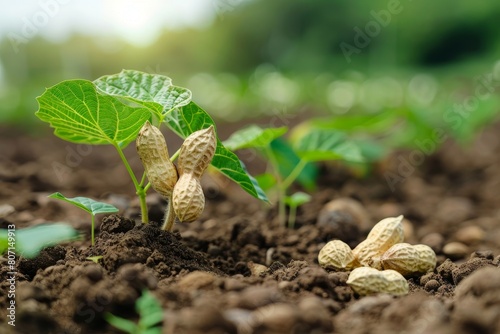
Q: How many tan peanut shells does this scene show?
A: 6